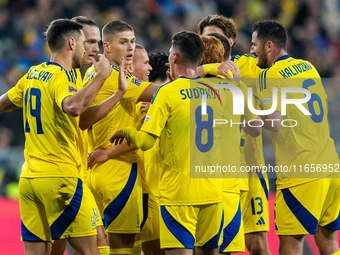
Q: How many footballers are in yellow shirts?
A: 10